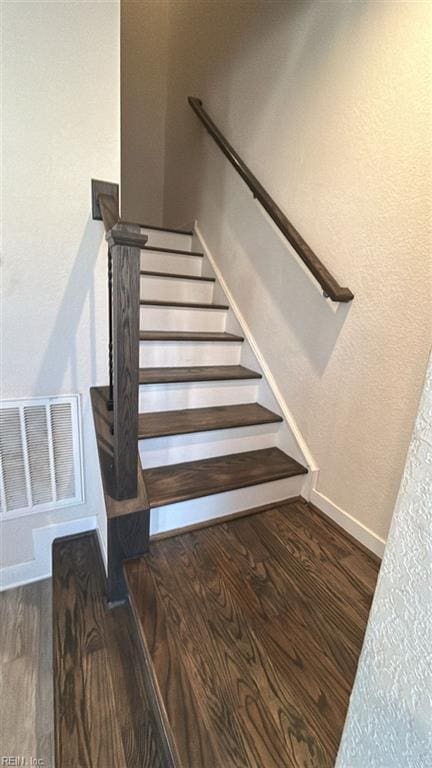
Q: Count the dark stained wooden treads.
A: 8